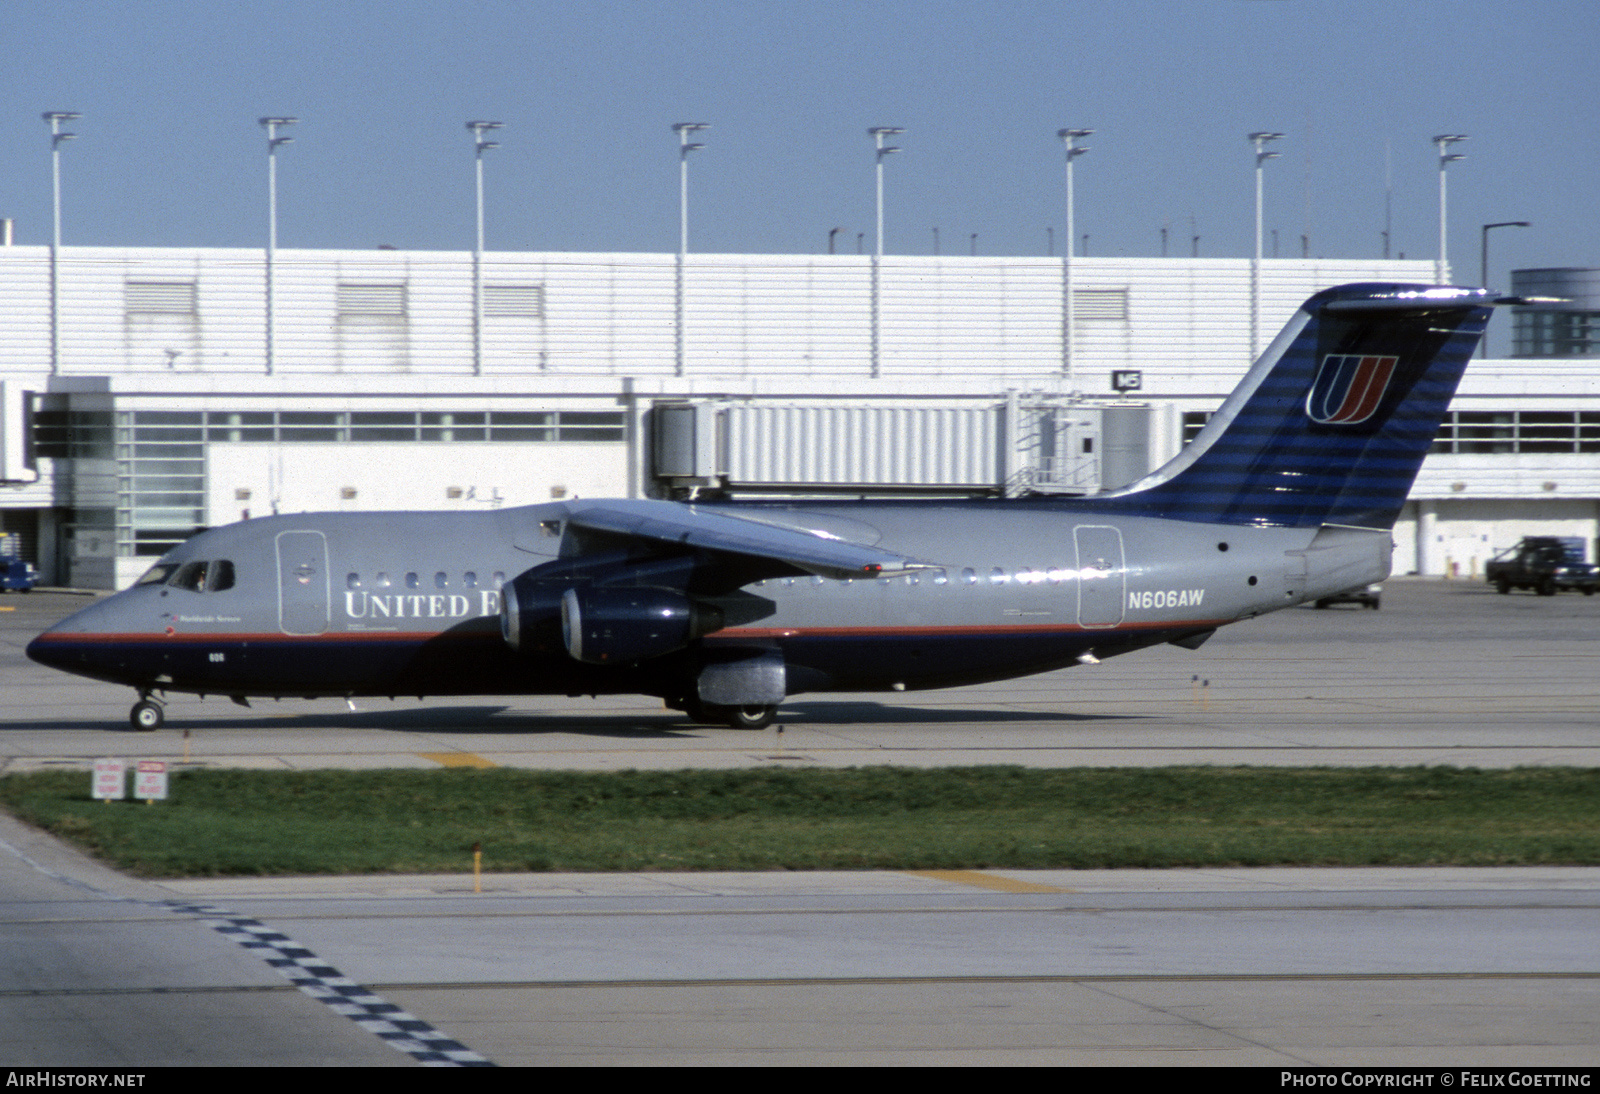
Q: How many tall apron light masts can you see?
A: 8